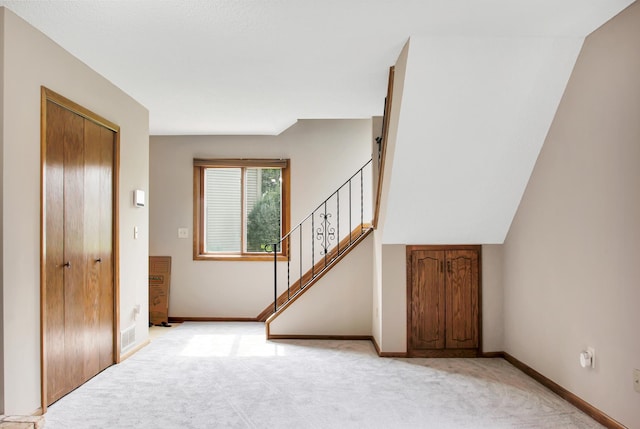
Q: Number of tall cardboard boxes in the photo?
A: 1